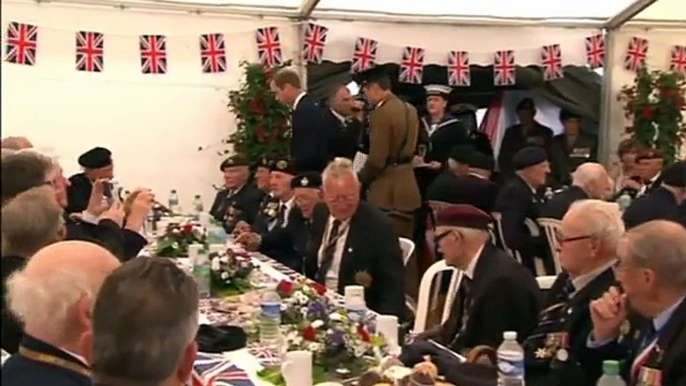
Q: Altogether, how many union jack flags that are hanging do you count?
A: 14